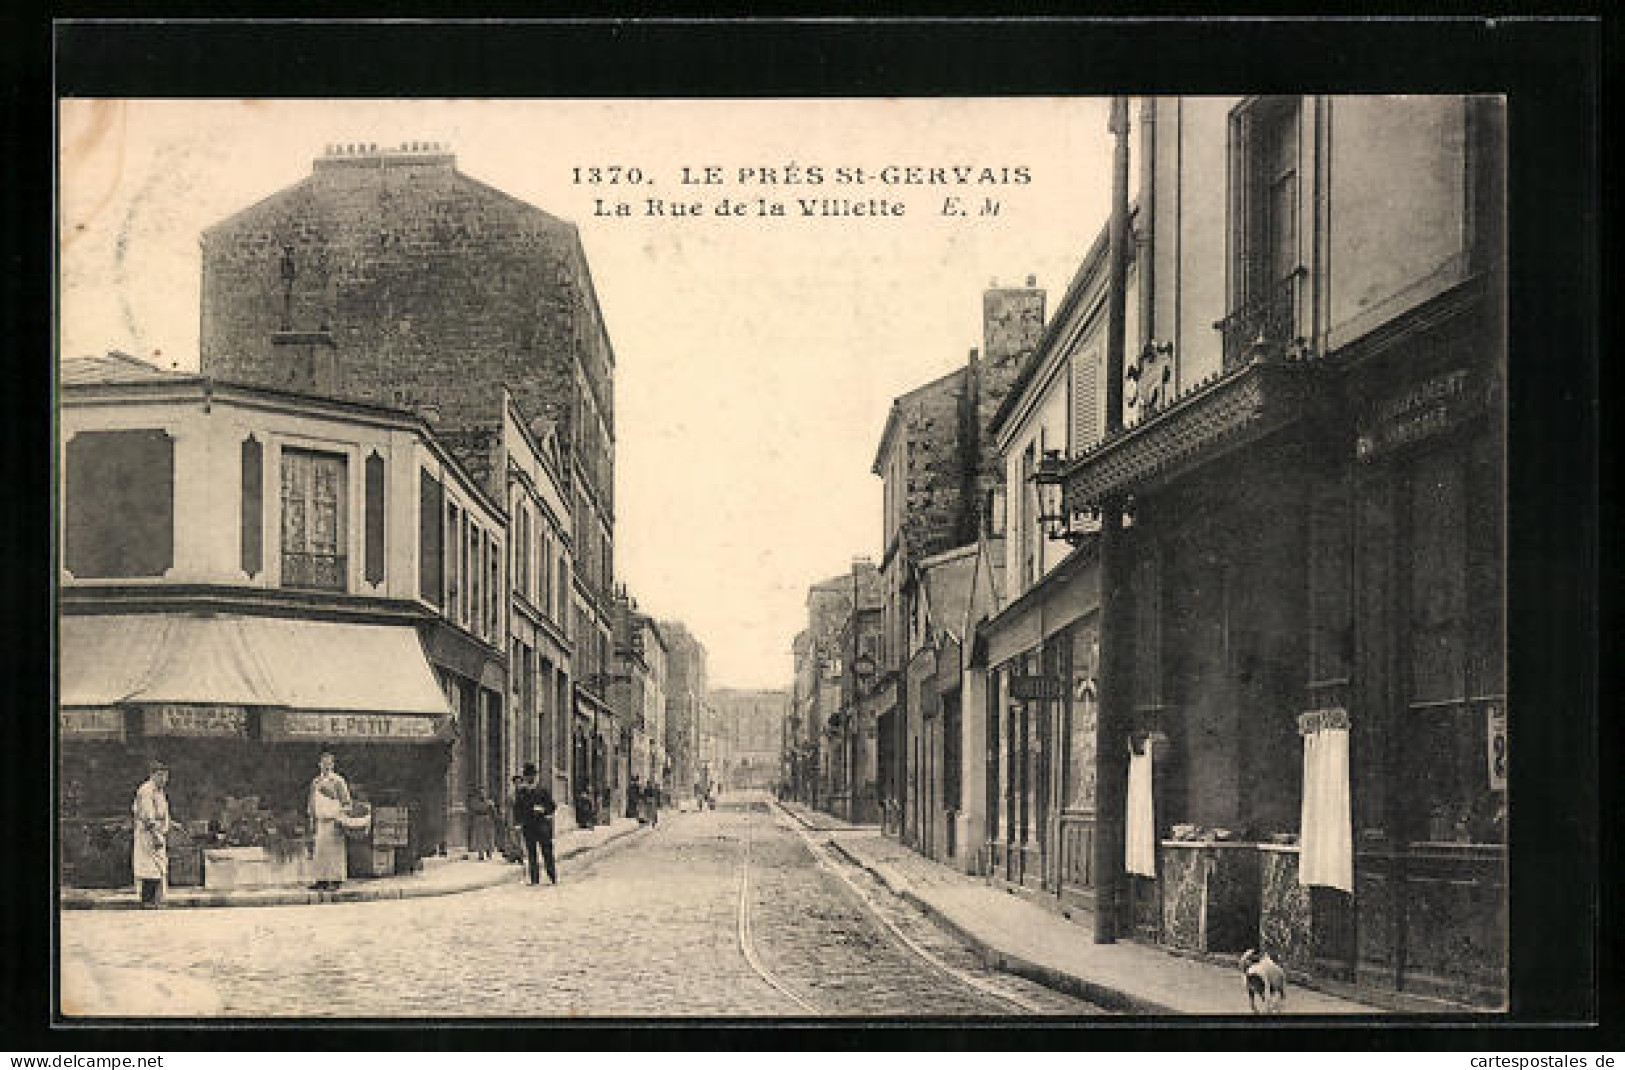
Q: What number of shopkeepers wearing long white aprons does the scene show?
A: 2